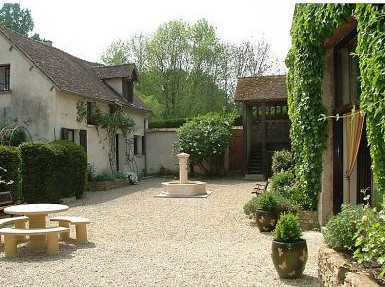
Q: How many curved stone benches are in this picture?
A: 3